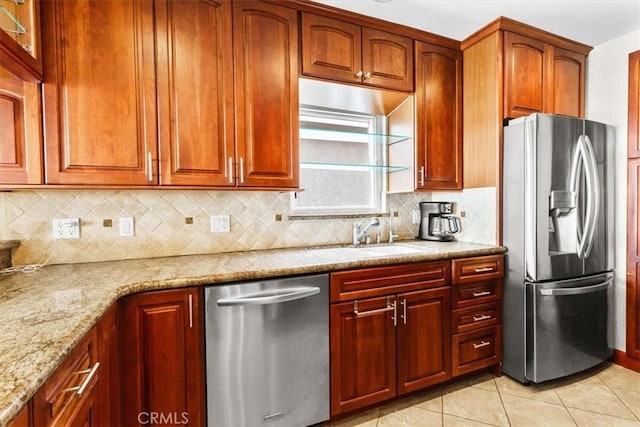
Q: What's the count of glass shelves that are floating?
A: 2